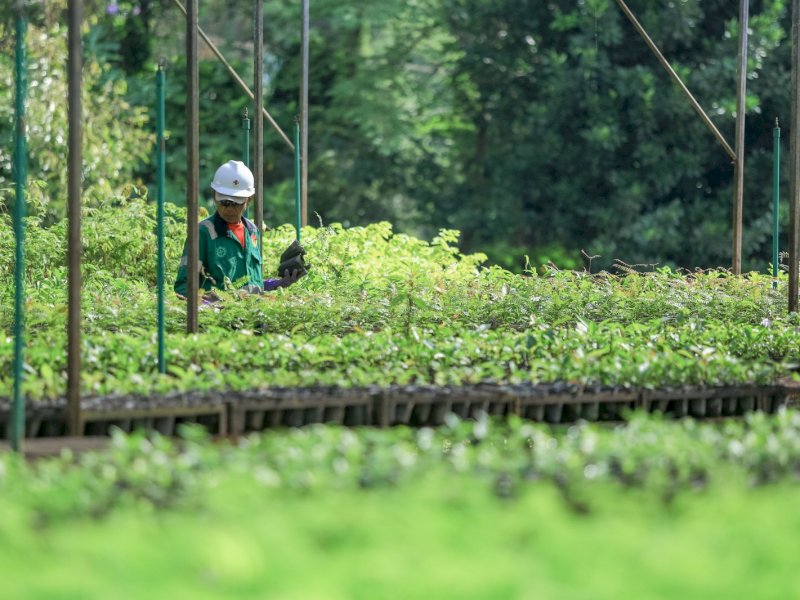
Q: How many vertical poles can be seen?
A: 11